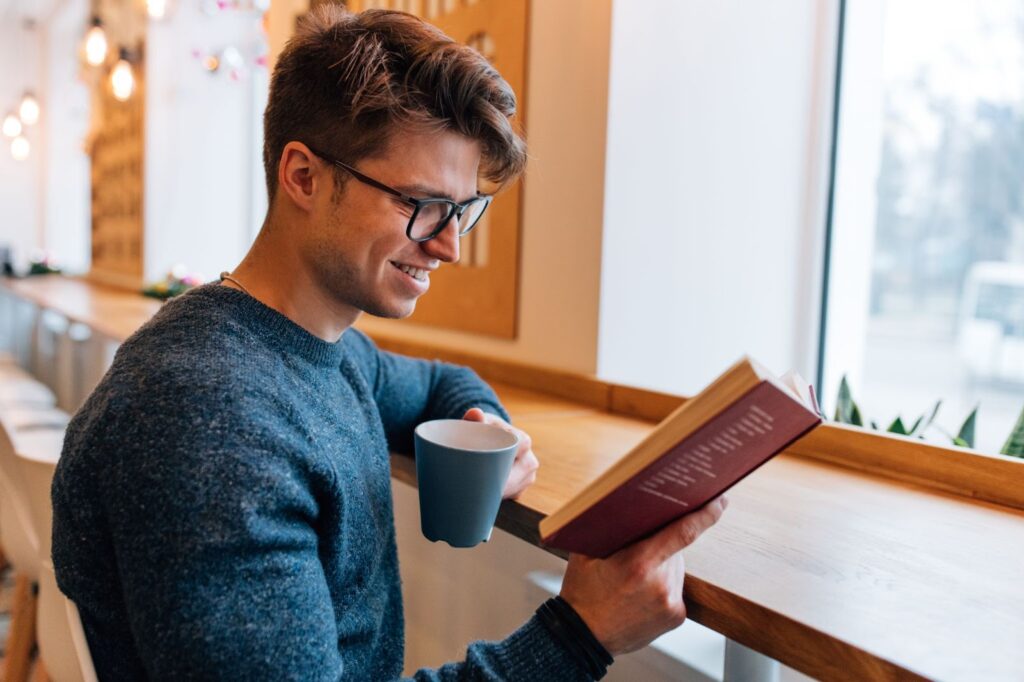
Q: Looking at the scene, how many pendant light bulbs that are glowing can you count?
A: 6